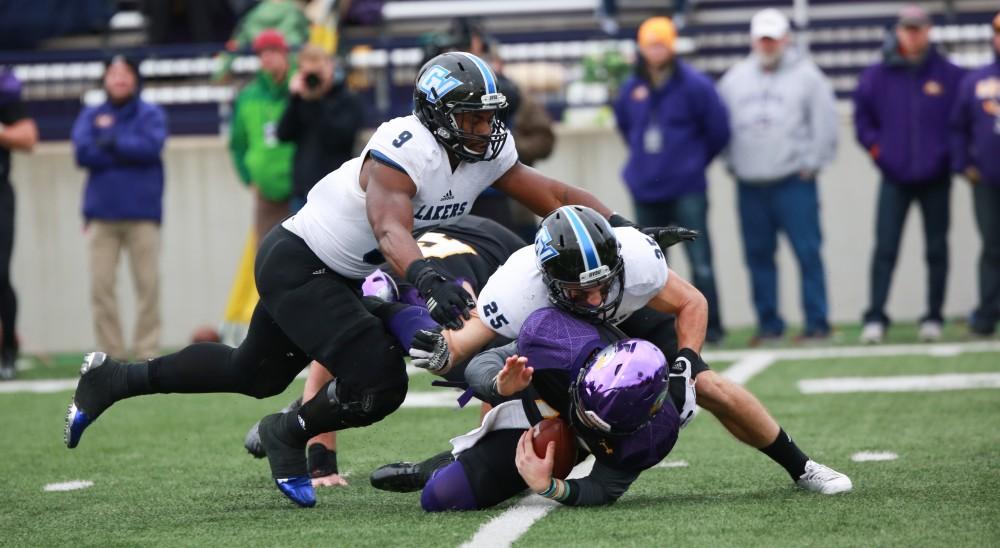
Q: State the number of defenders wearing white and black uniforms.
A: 2